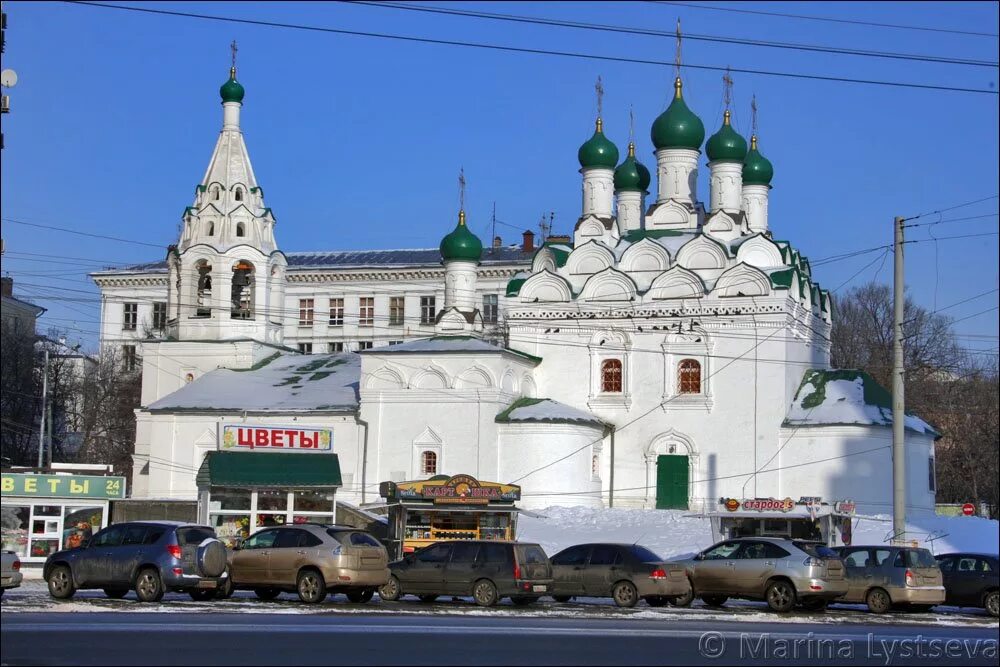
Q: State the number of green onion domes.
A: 7